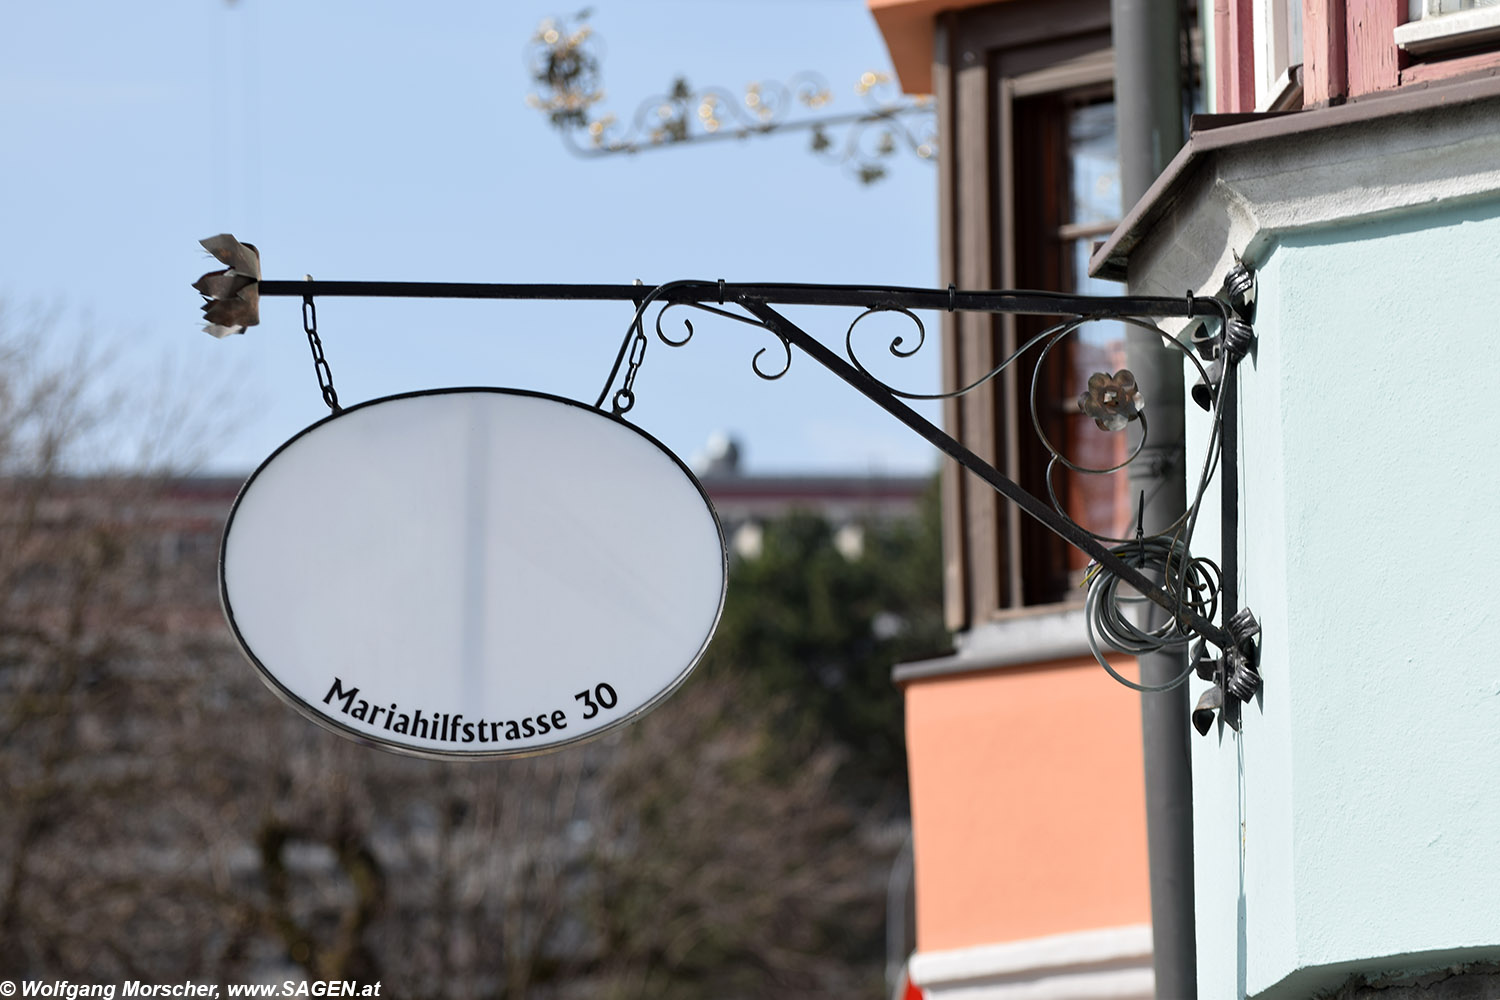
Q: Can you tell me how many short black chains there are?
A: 2